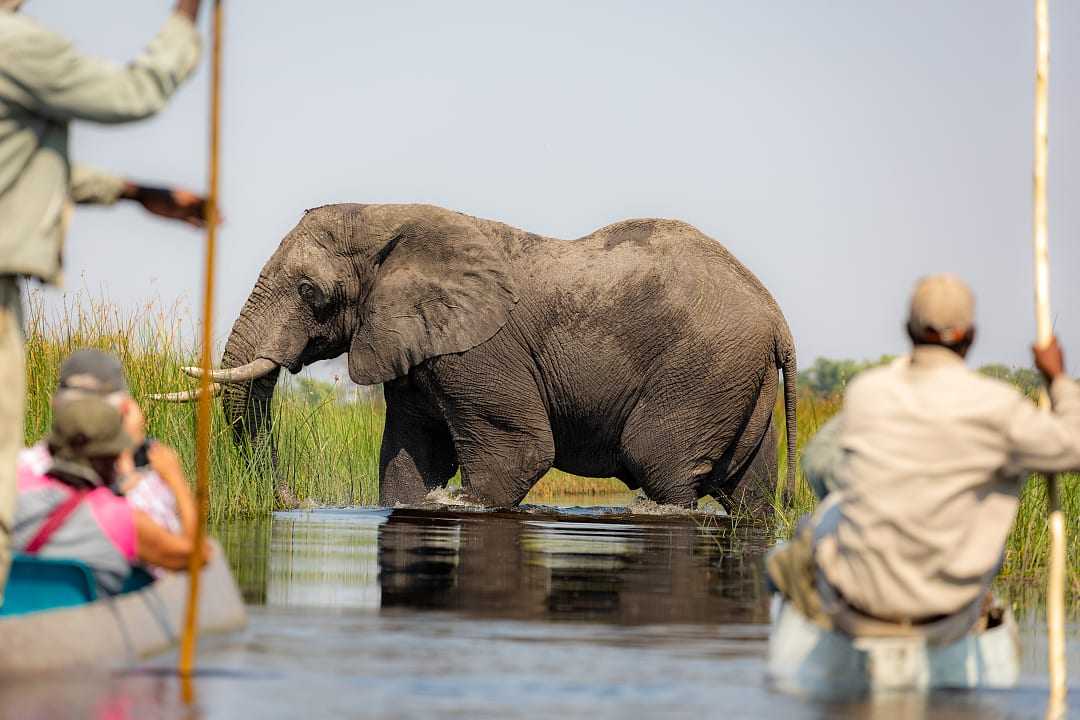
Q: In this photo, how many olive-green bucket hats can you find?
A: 1